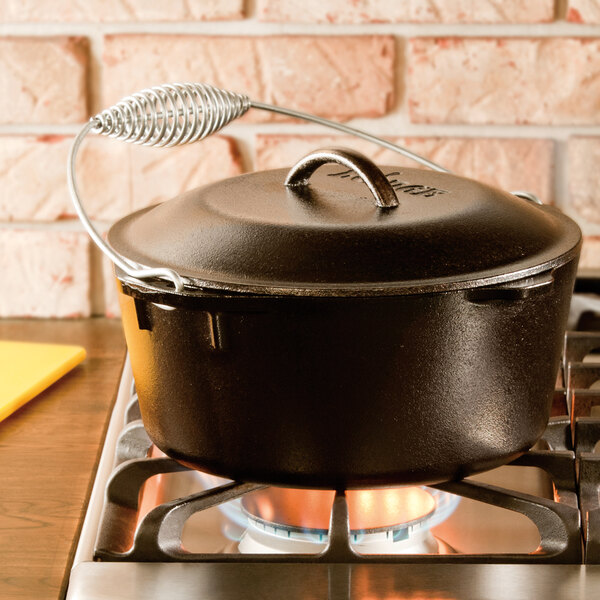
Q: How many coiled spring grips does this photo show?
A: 1